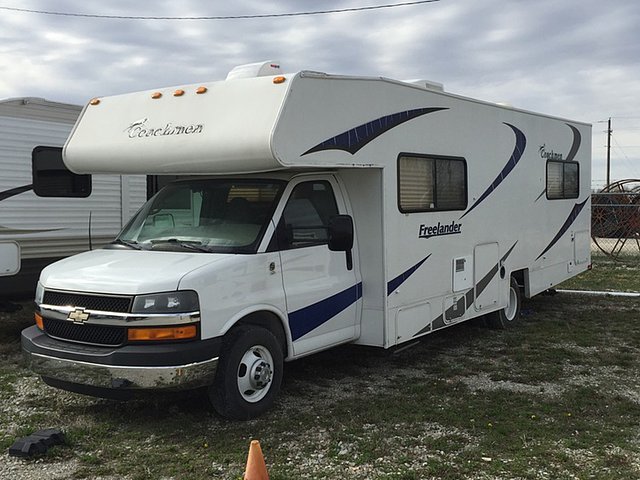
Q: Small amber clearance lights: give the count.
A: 5